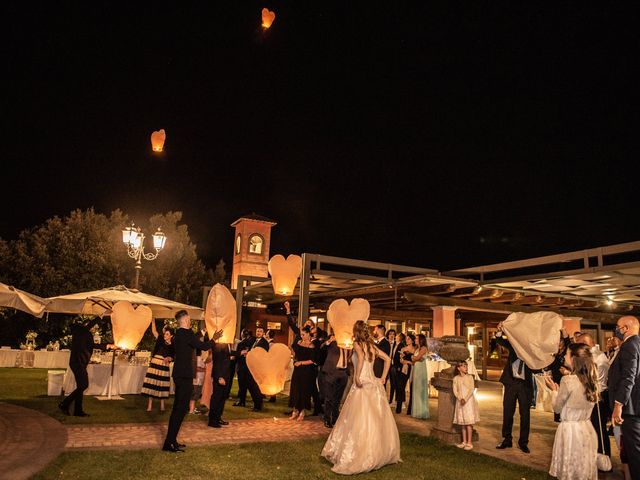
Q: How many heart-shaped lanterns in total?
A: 6